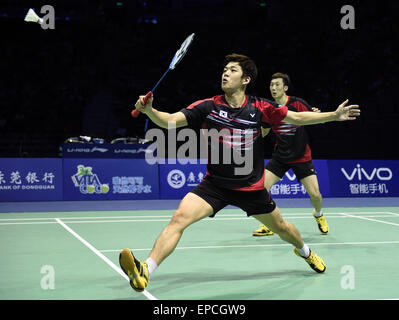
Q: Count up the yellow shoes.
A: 4